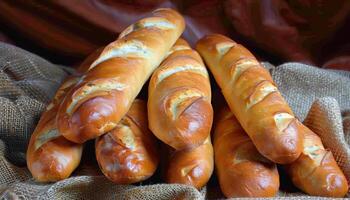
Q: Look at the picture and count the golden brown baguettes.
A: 8